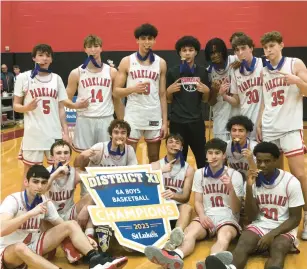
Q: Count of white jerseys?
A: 13